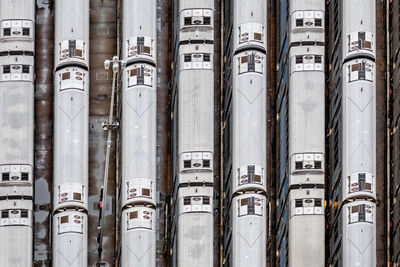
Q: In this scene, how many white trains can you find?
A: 7